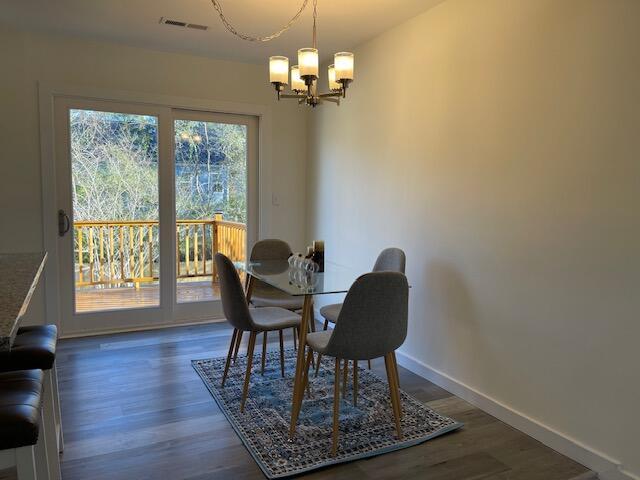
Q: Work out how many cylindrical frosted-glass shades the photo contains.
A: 5